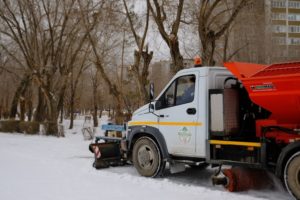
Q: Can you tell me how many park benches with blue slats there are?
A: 1